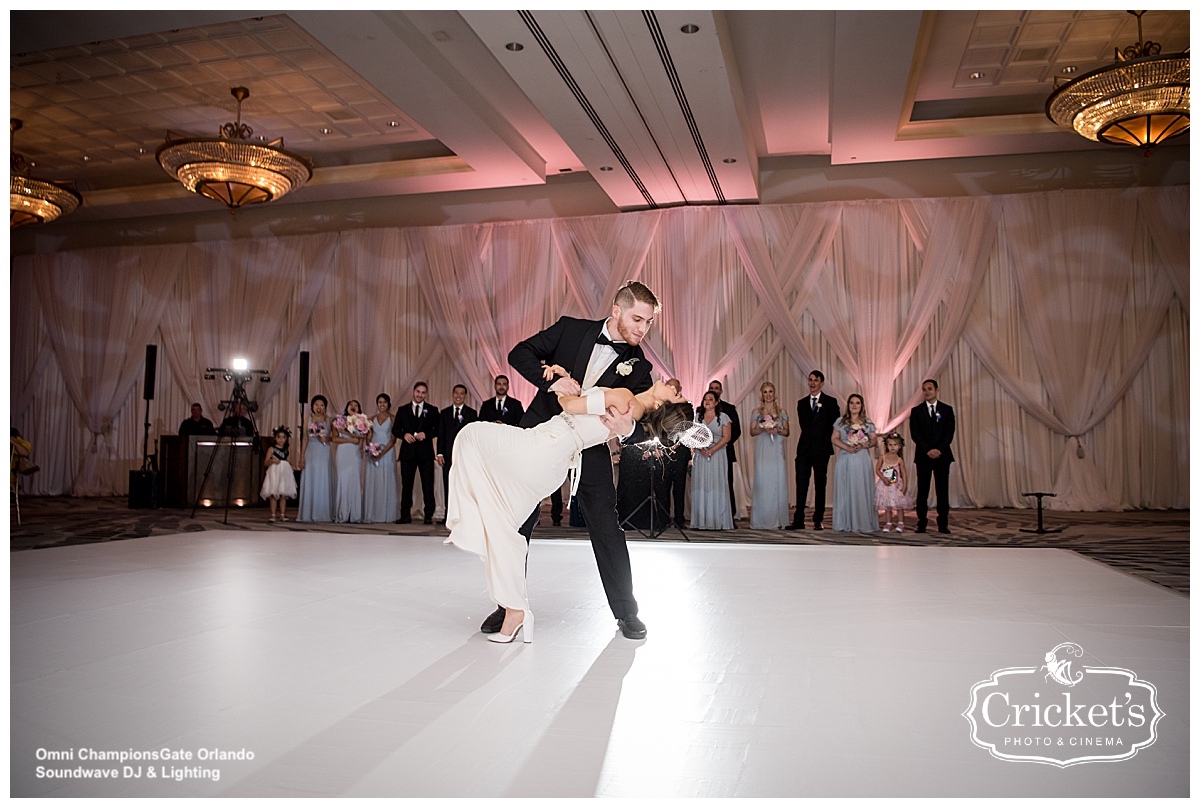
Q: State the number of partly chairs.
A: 1